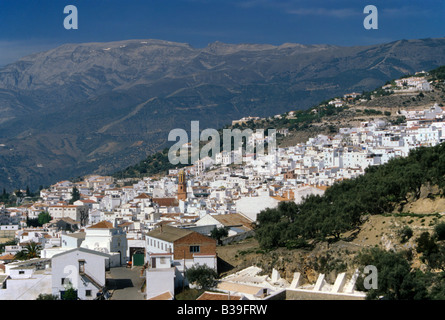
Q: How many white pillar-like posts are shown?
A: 5